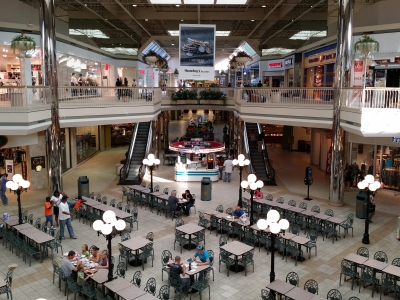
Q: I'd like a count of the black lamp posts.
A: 7